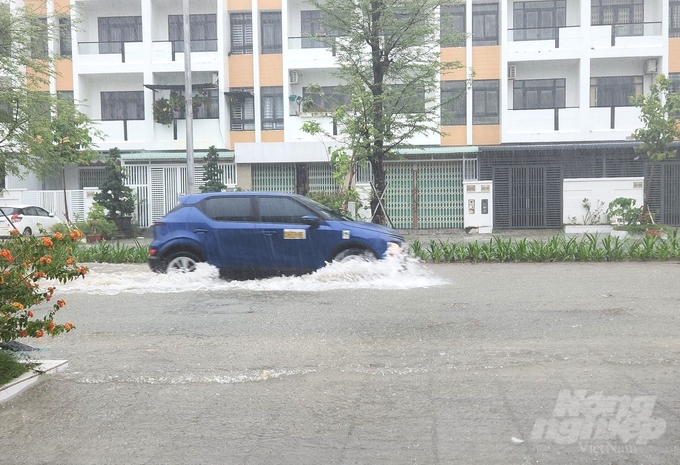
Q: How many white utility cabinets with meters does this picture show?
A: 1